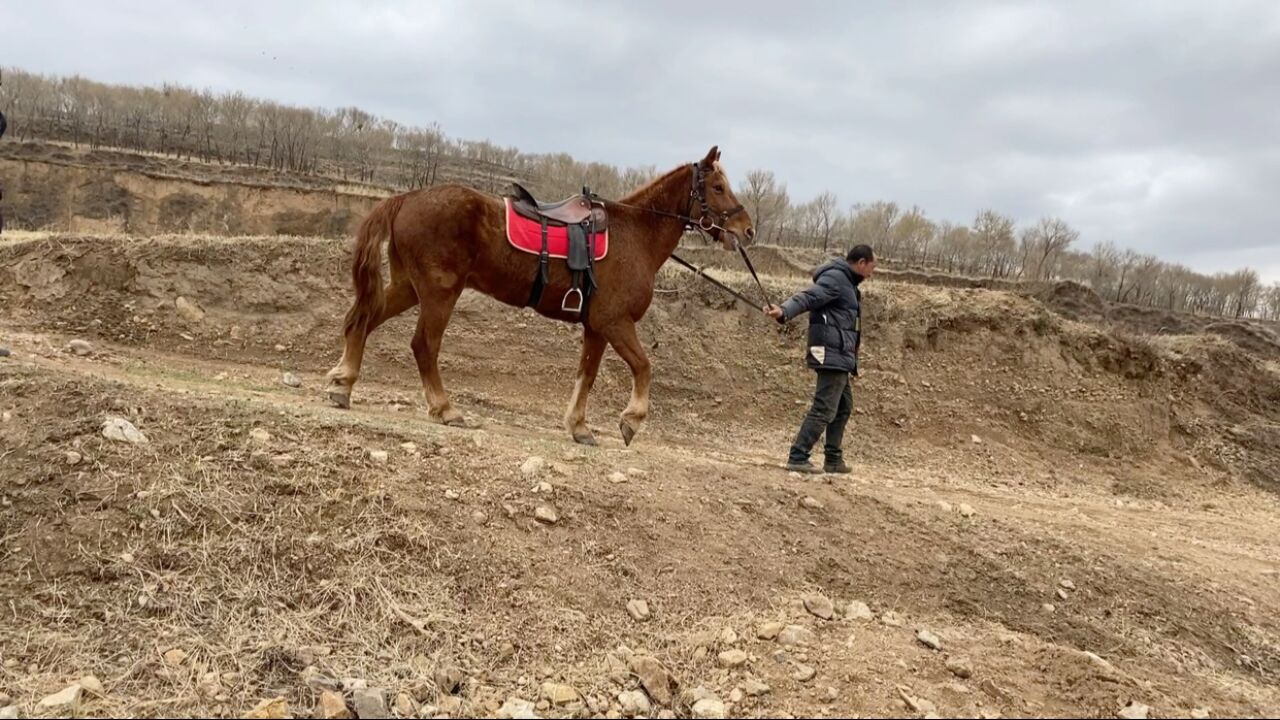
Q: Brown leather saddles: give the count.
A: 1